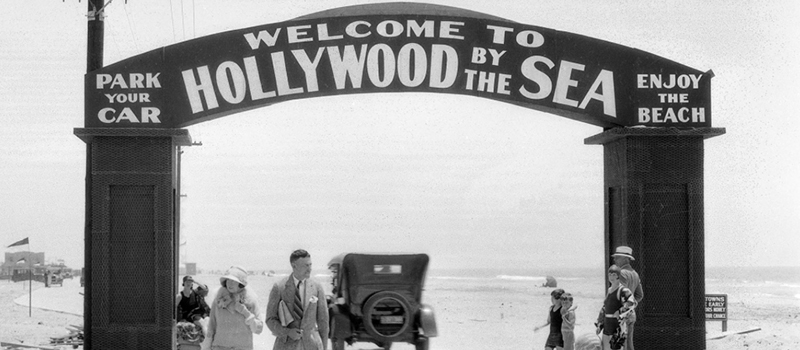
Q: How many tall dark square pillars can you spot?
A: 2